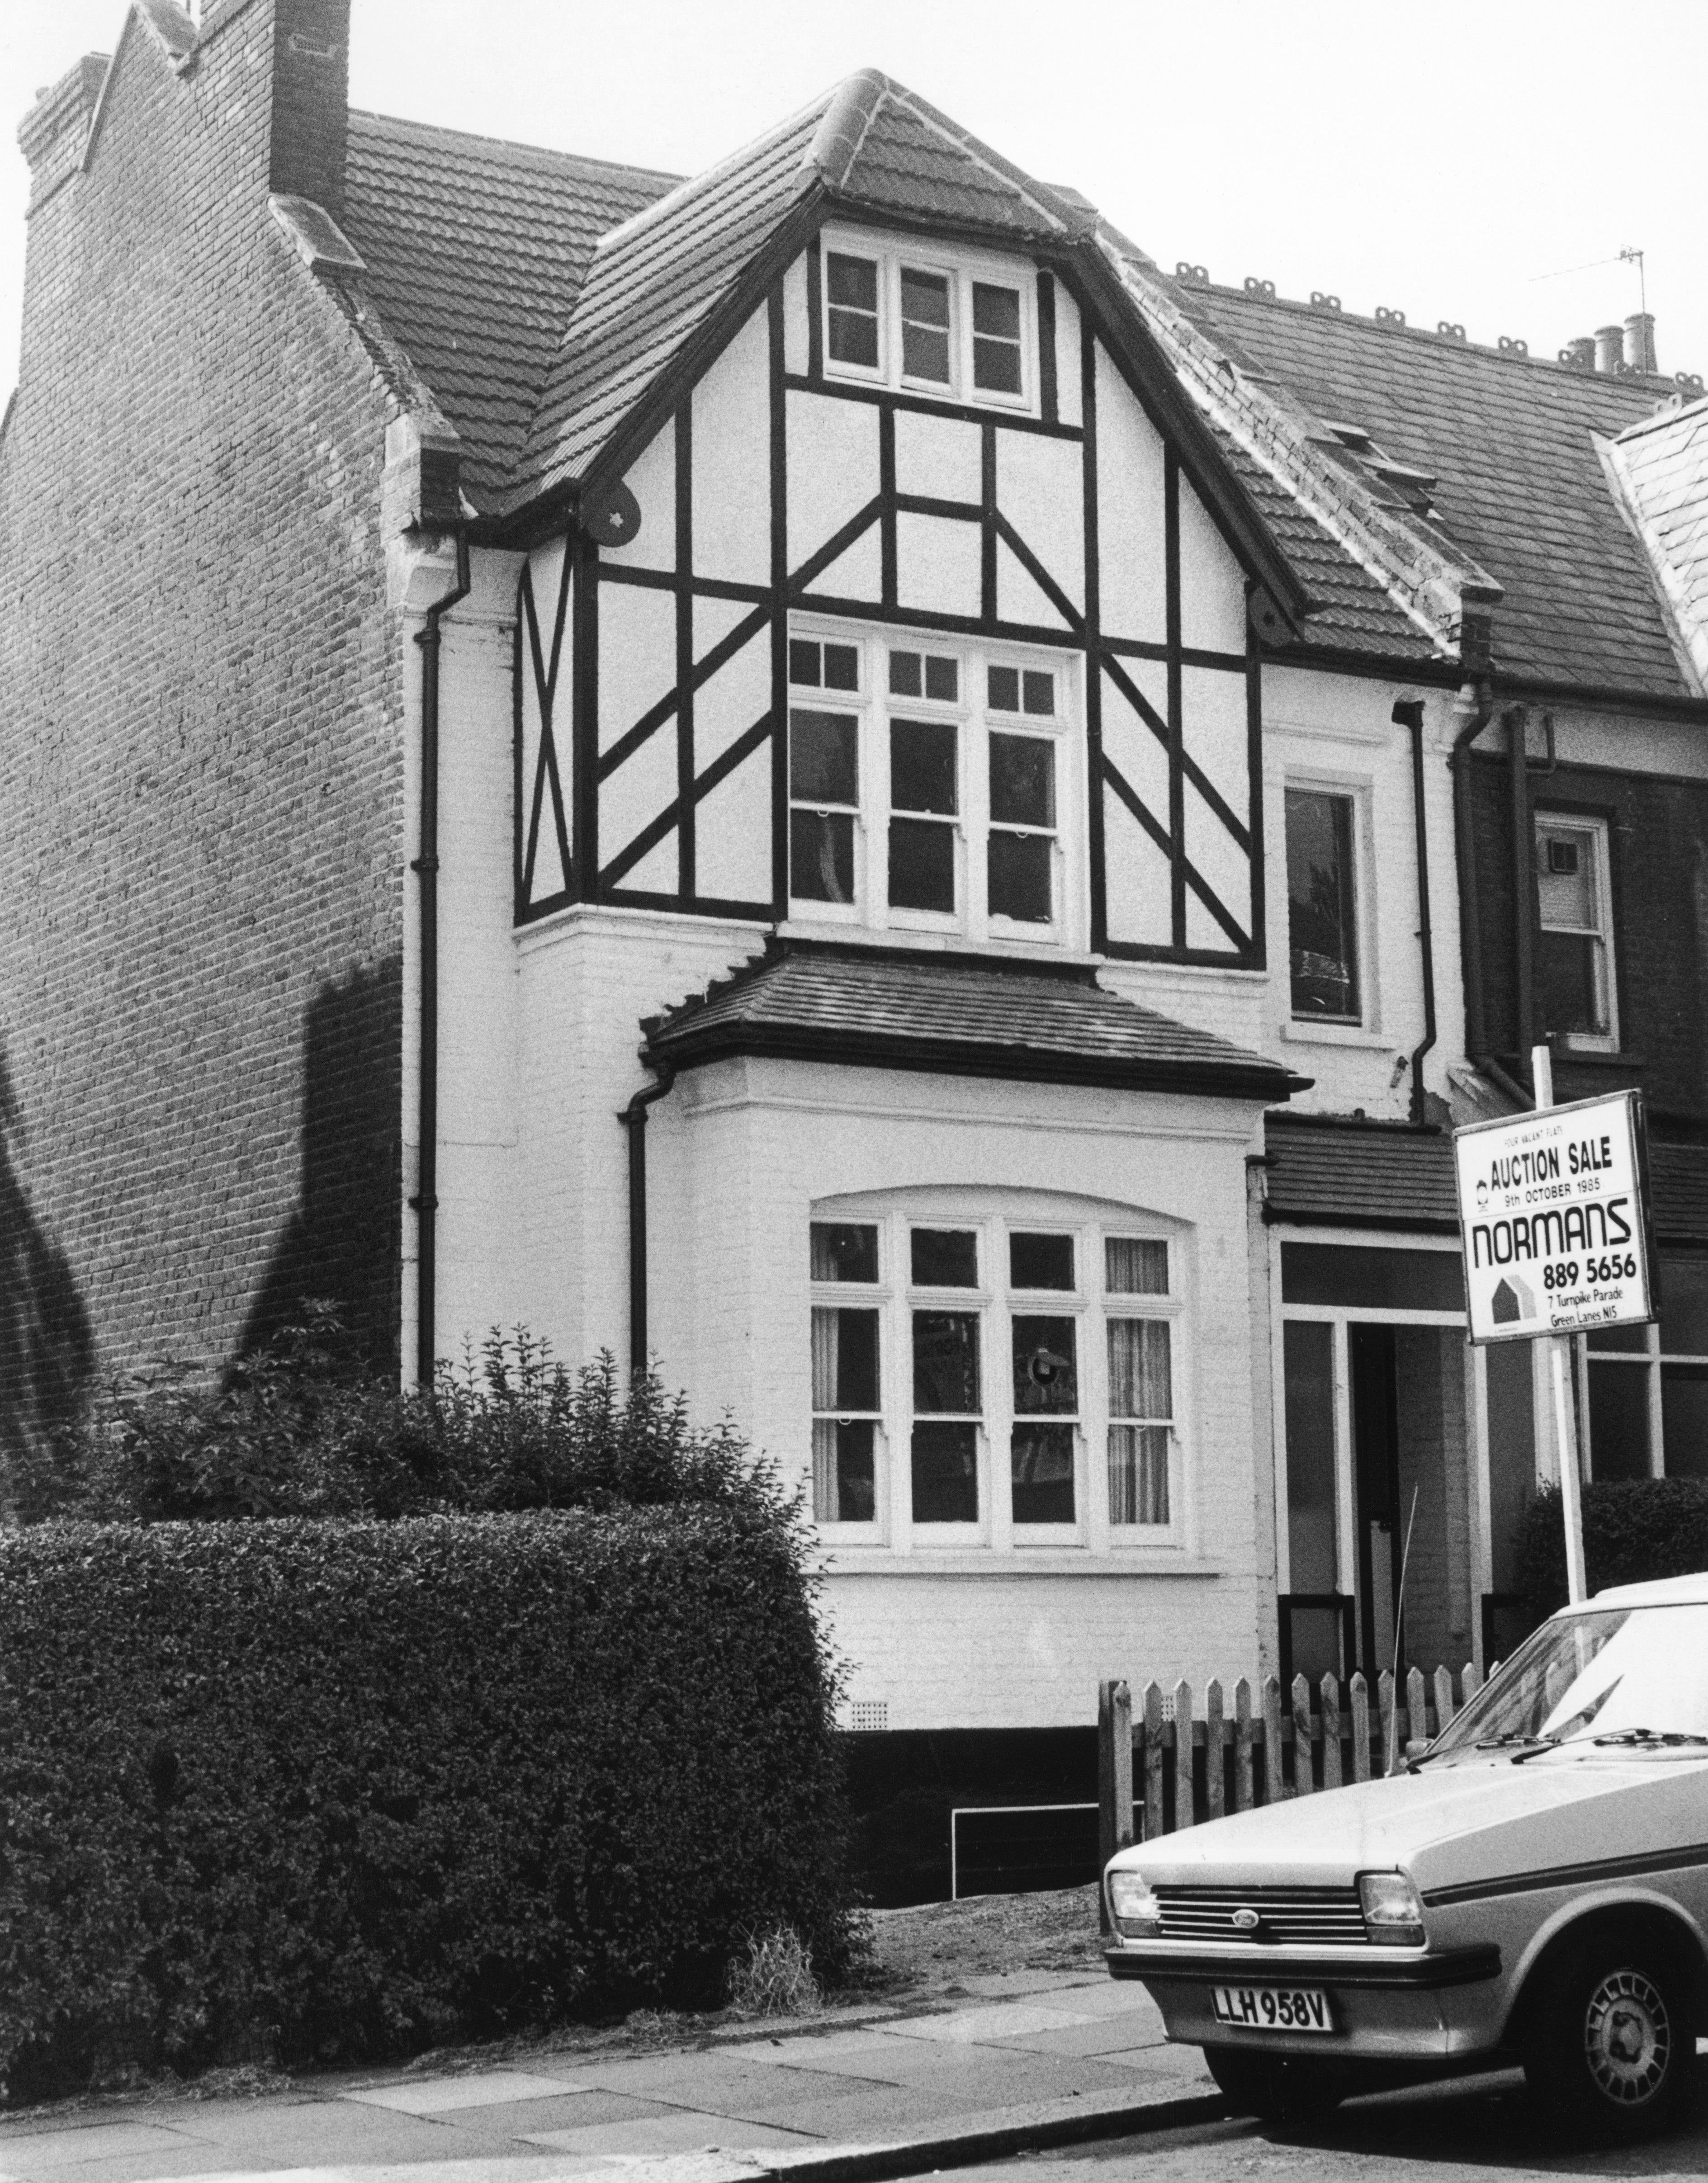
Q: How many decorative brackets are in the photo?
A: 2